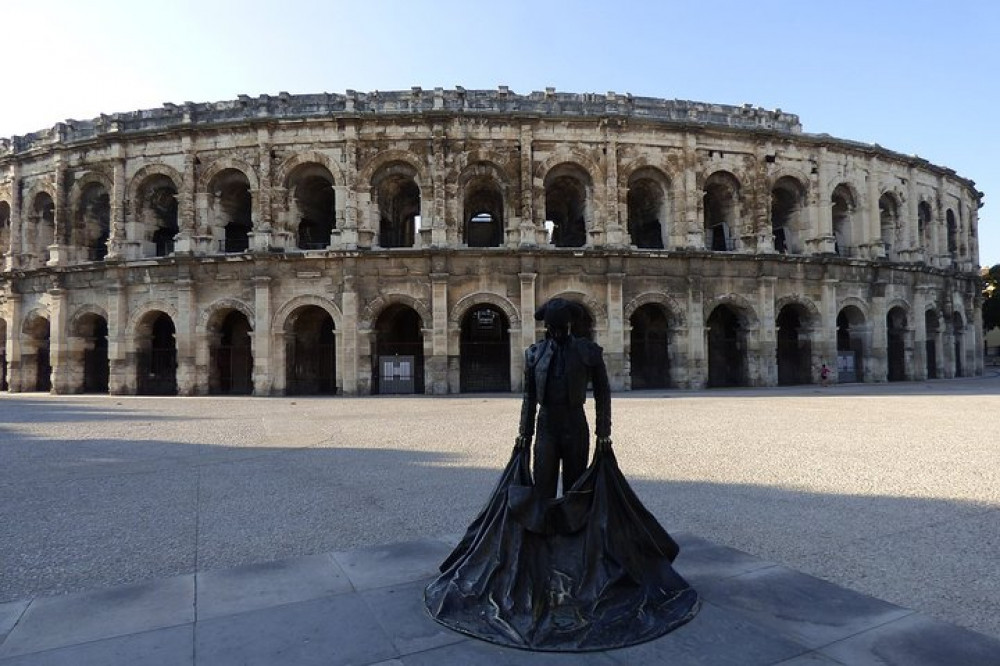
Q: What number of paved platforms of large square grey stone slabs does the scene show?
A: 1